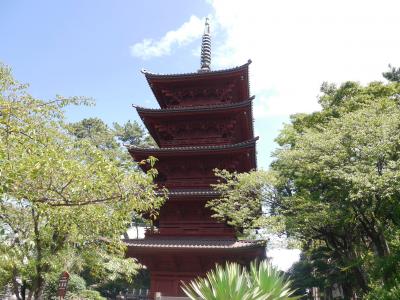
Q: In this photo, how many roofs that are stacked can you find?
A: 5